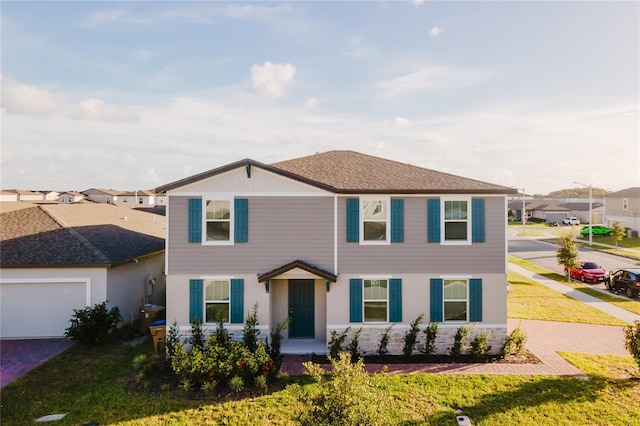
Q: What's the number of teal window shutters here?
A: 12